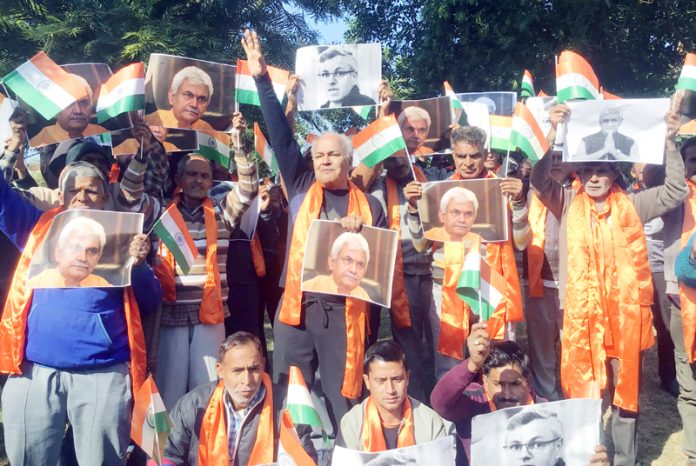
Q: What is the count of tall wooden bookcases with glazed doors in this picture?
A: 0